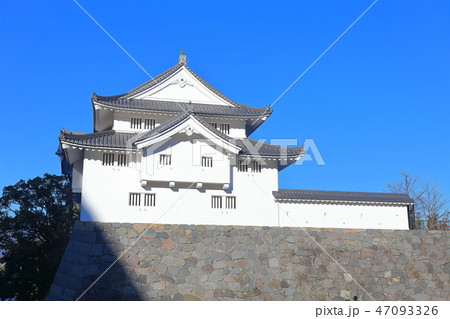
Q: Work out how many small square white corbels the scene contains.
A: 4